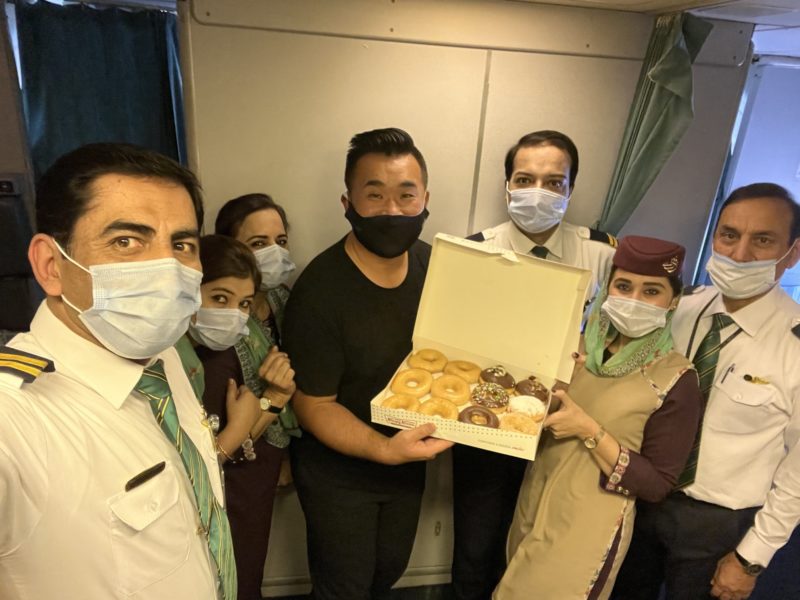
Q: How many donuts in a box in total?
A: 12